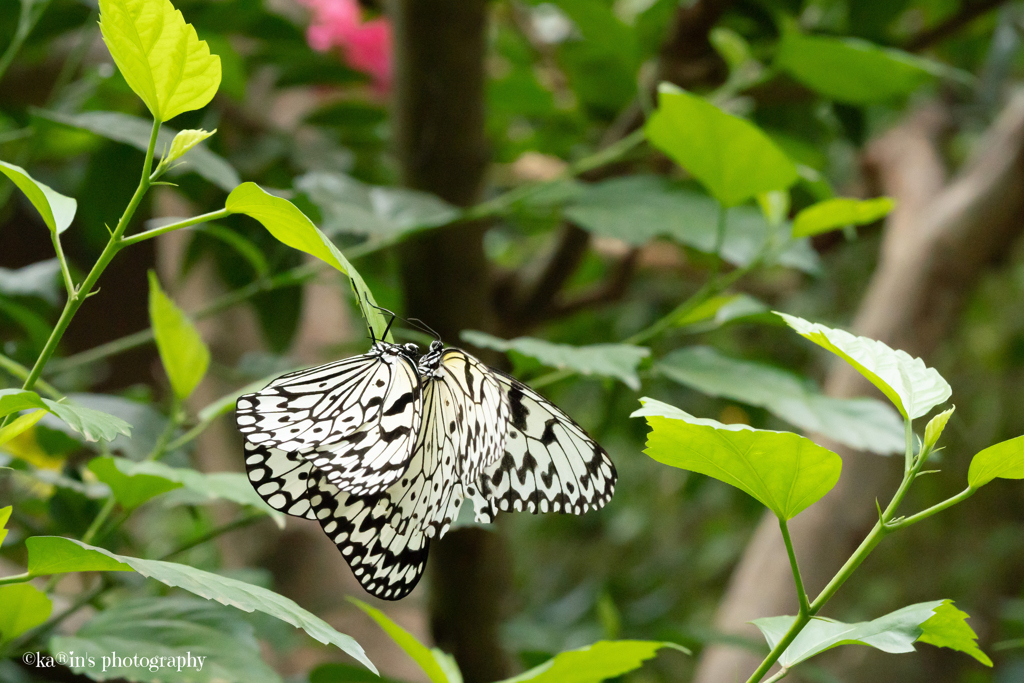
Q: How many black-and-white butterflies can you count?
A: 2